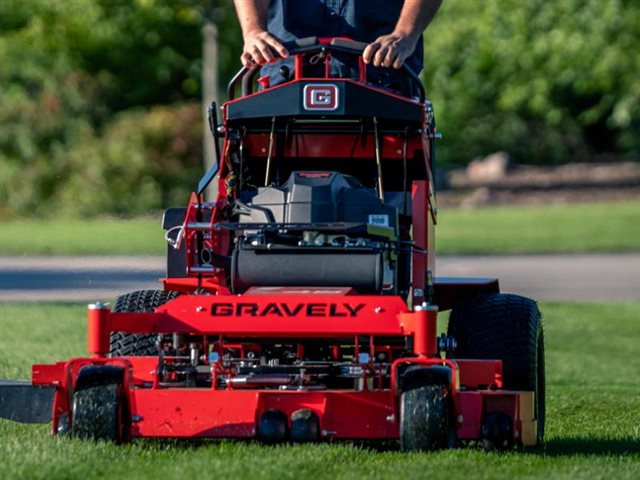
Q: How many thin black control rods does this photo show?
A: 2